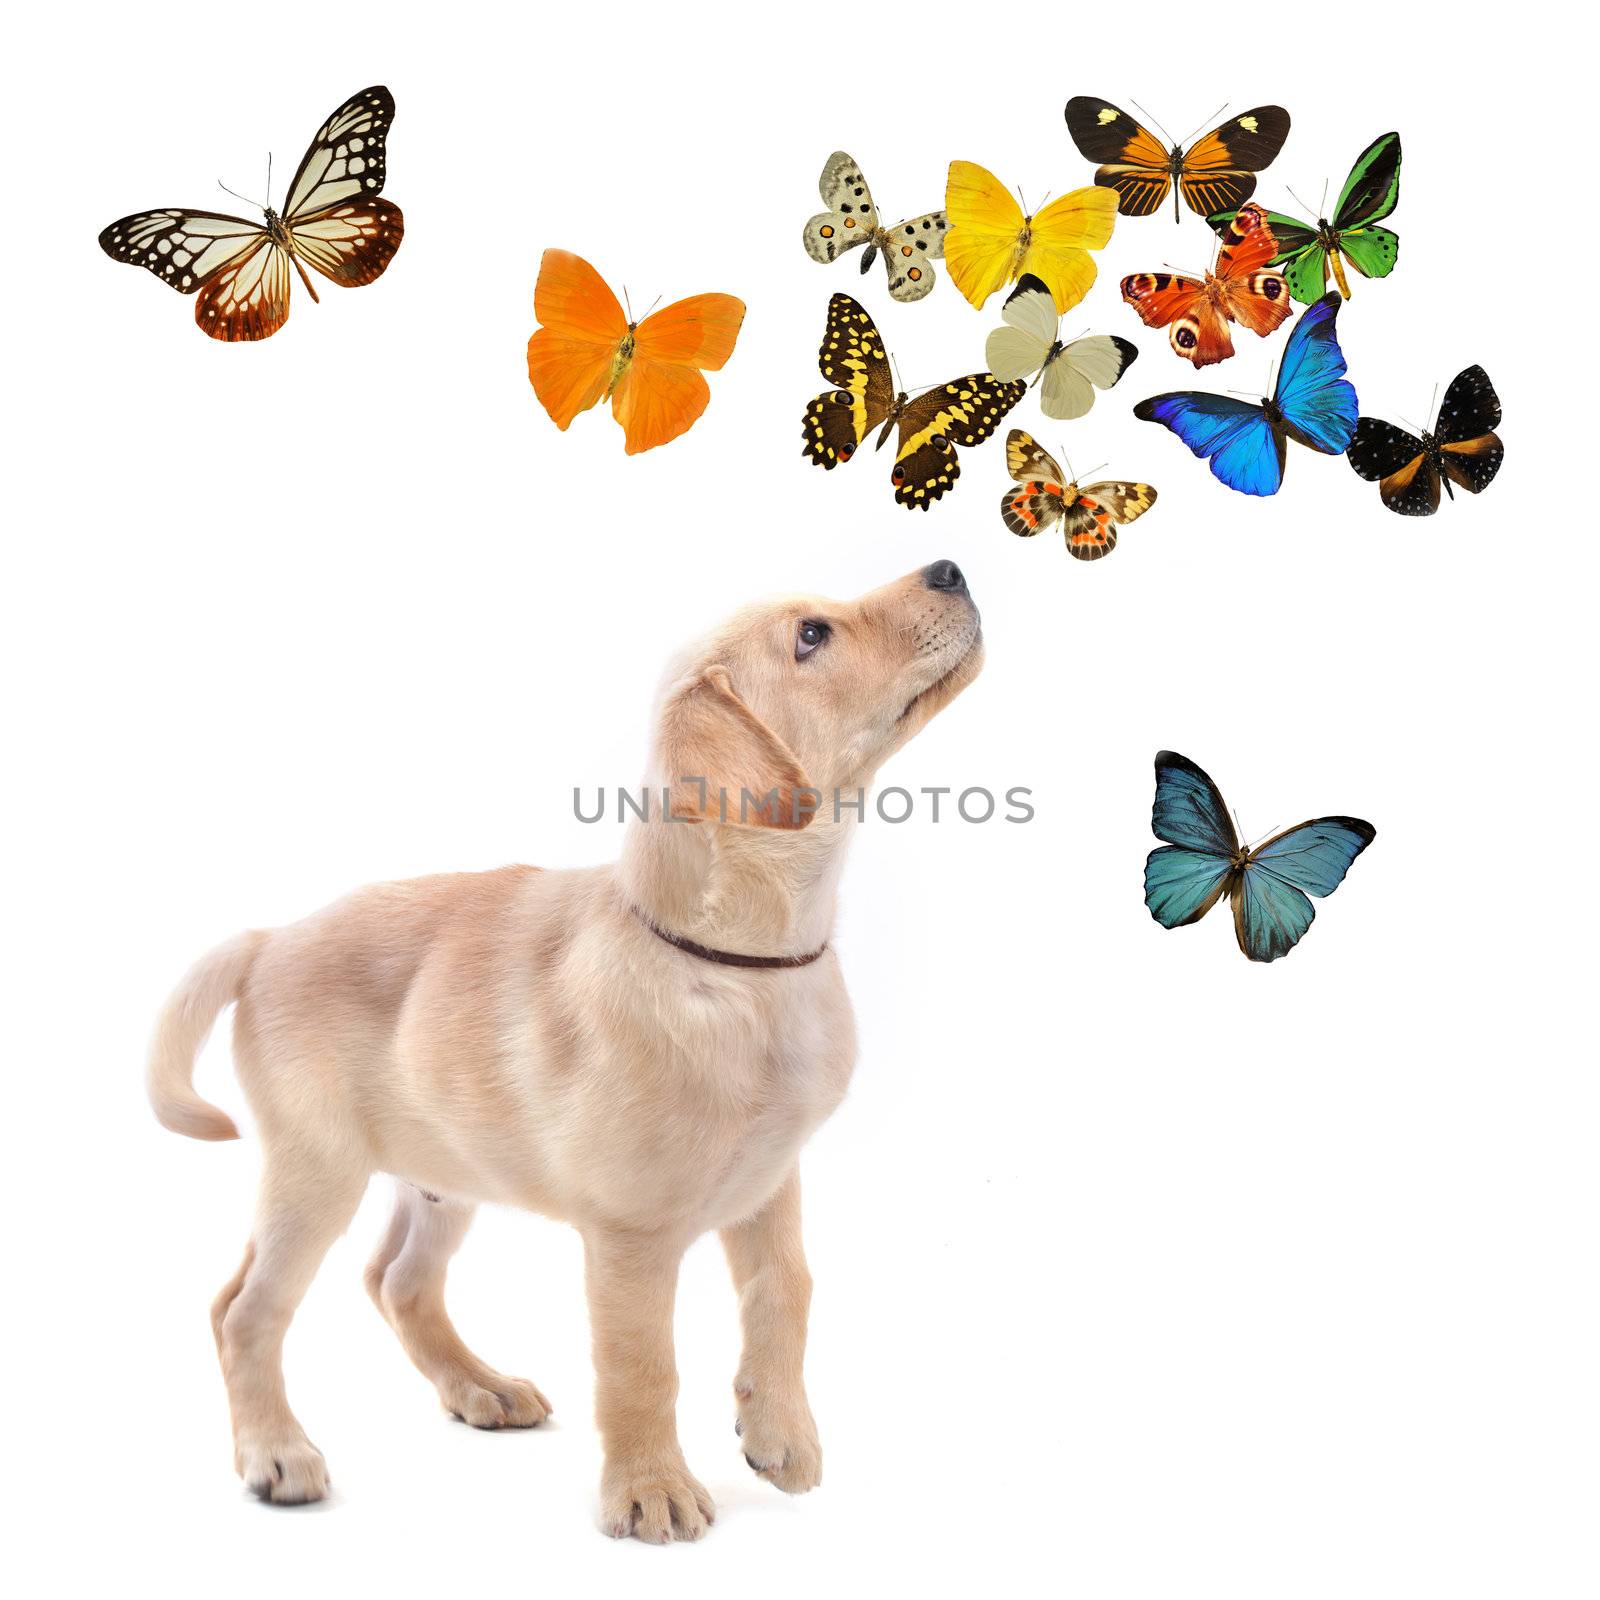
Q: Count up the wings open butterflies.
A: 13